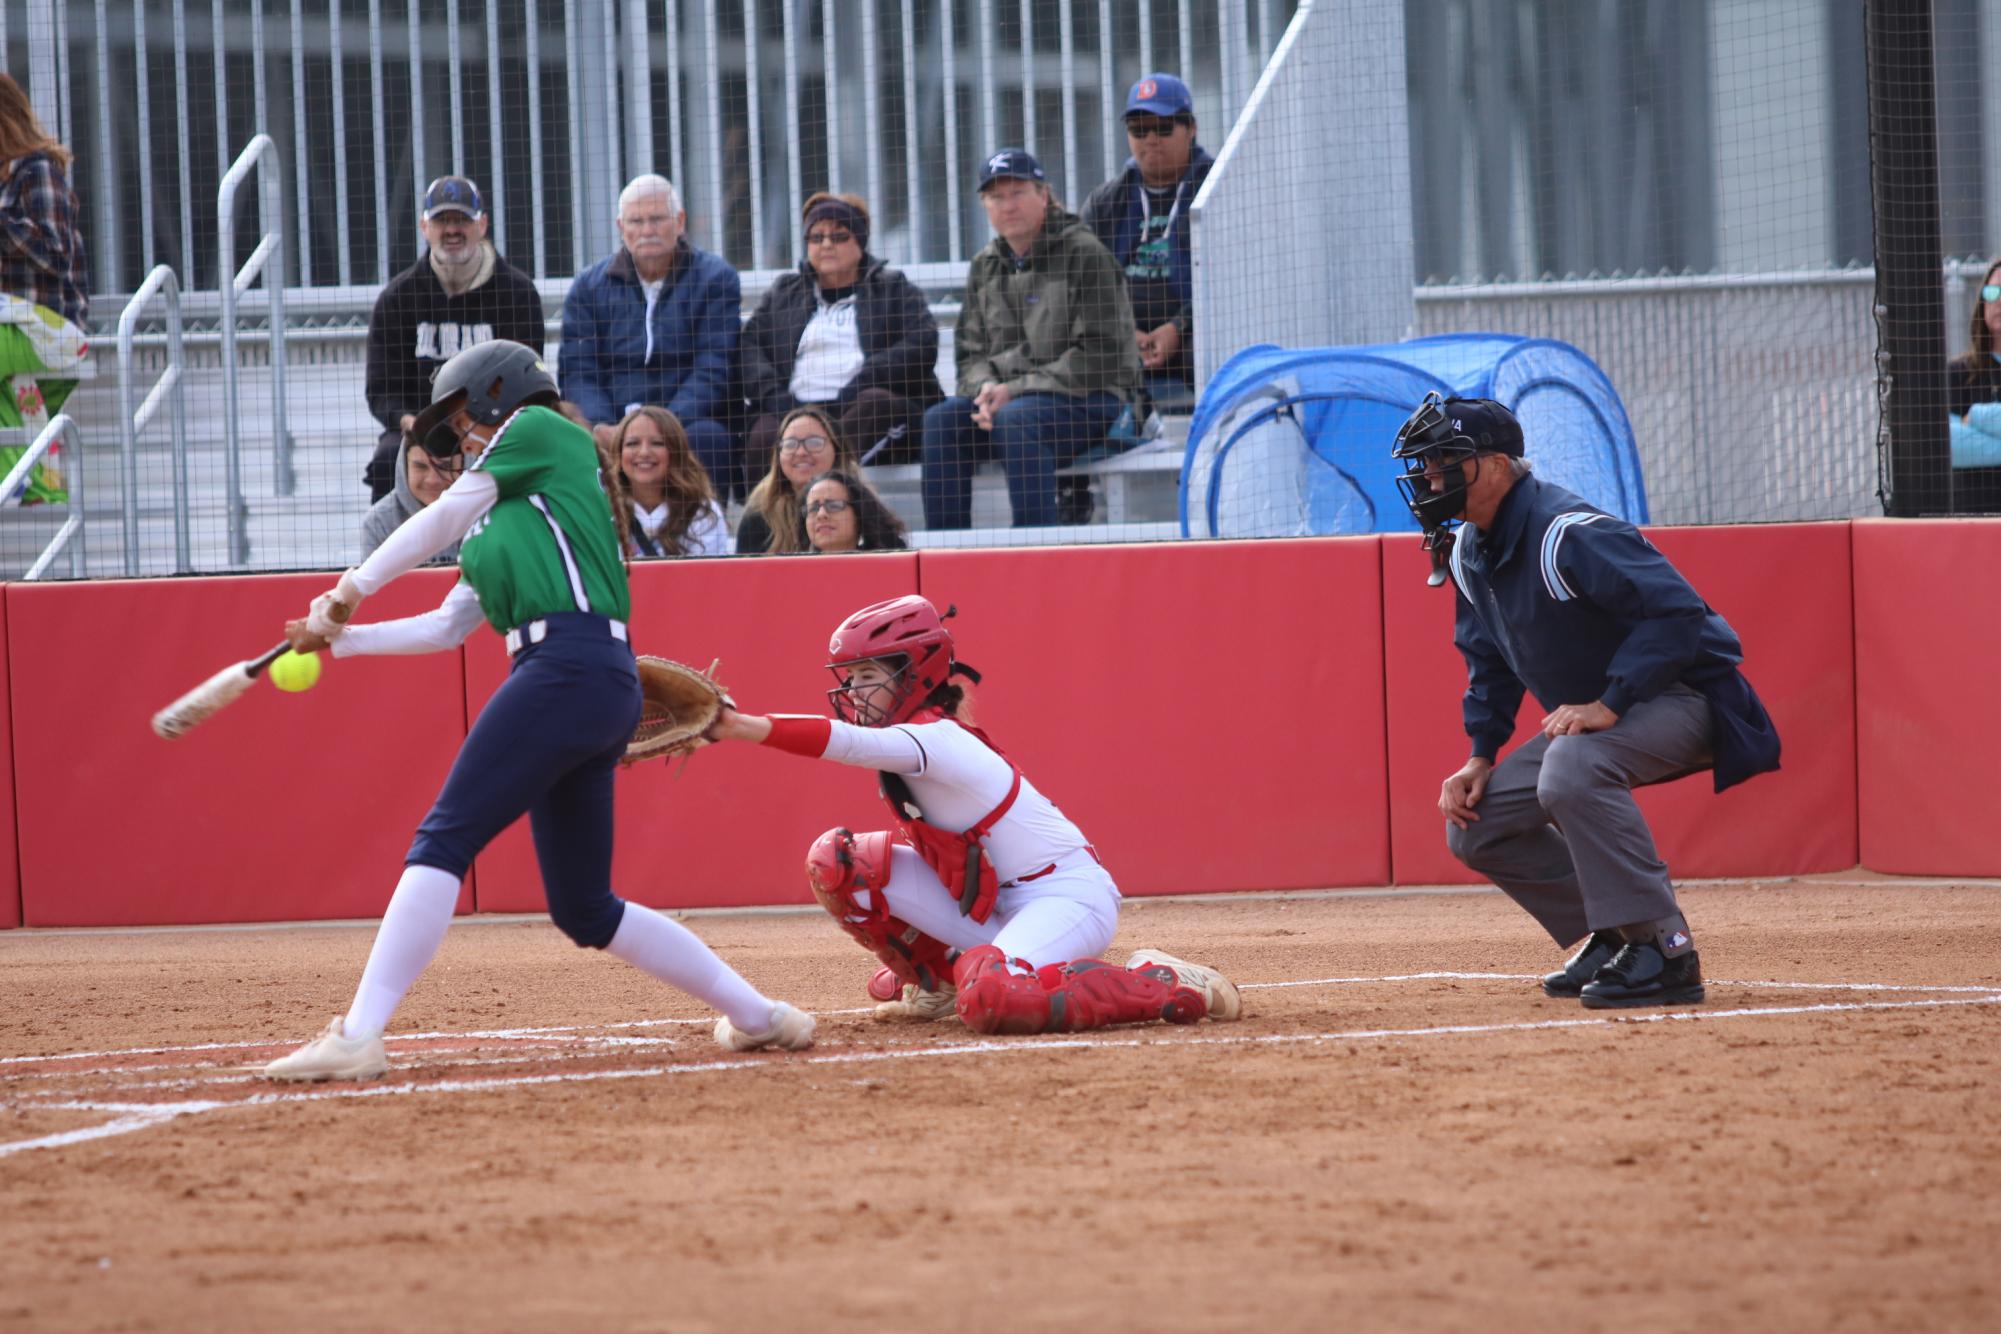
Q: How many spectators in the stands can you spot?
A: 11